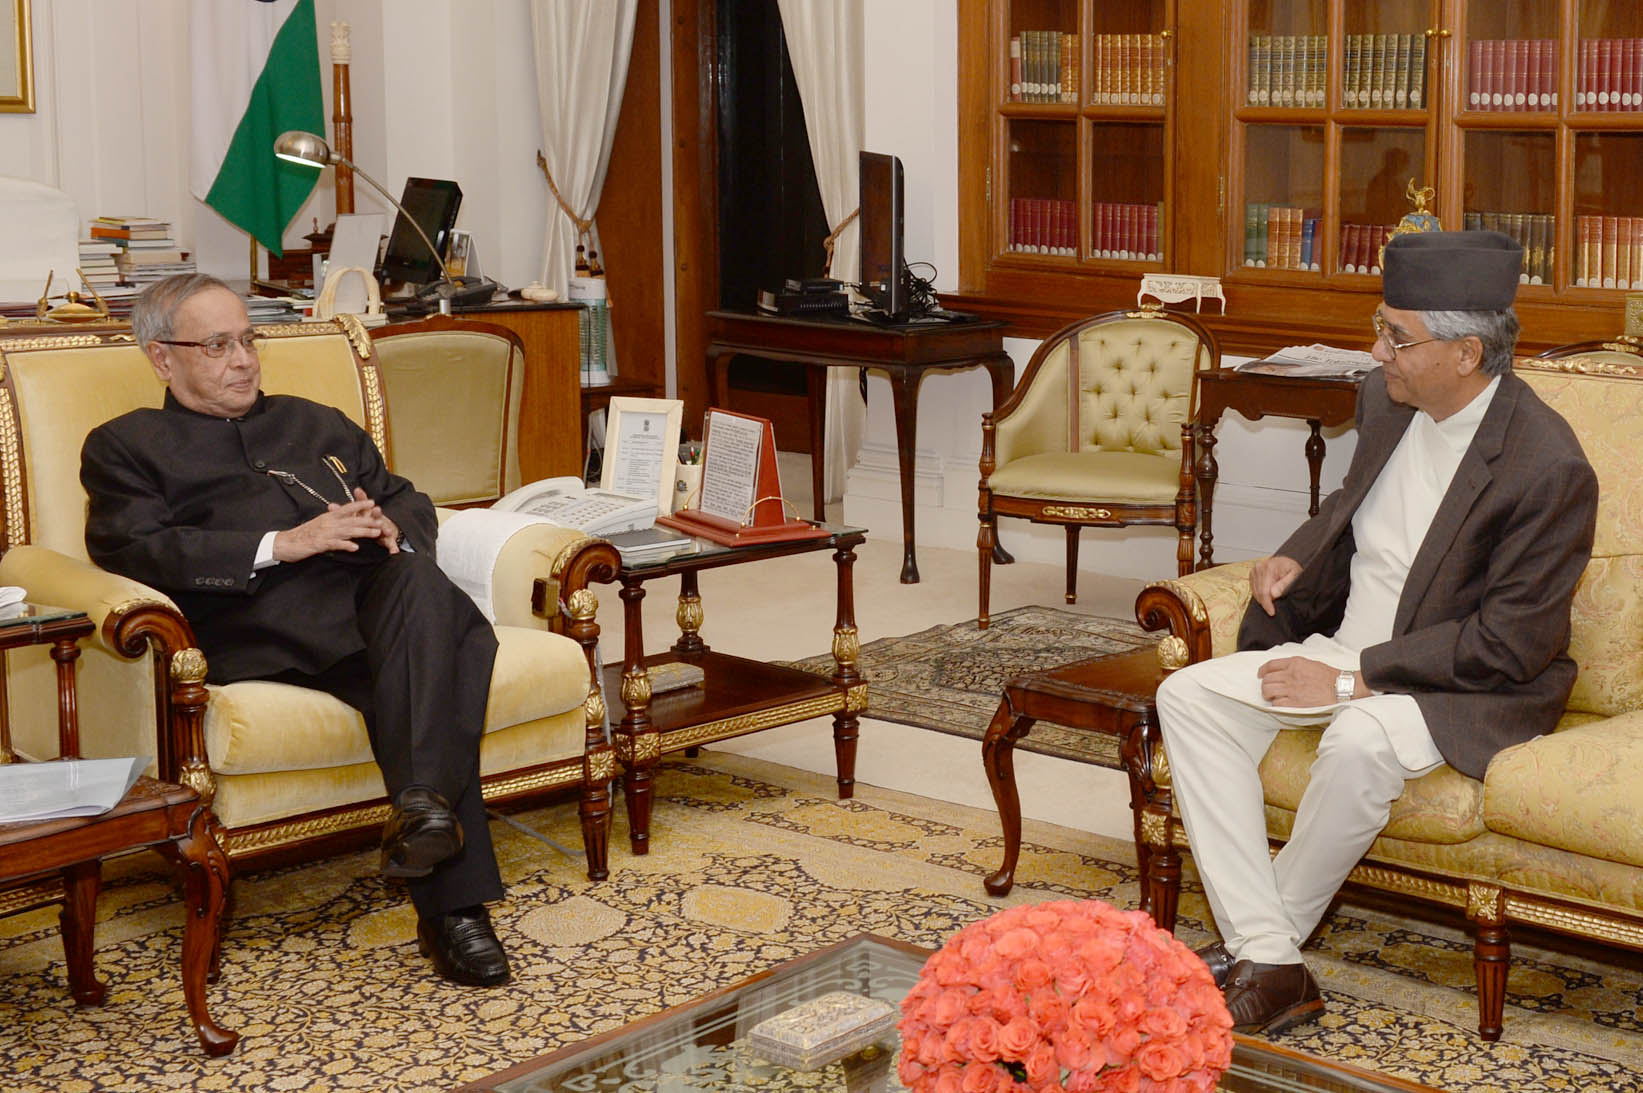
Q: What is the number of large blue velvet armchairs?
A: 0